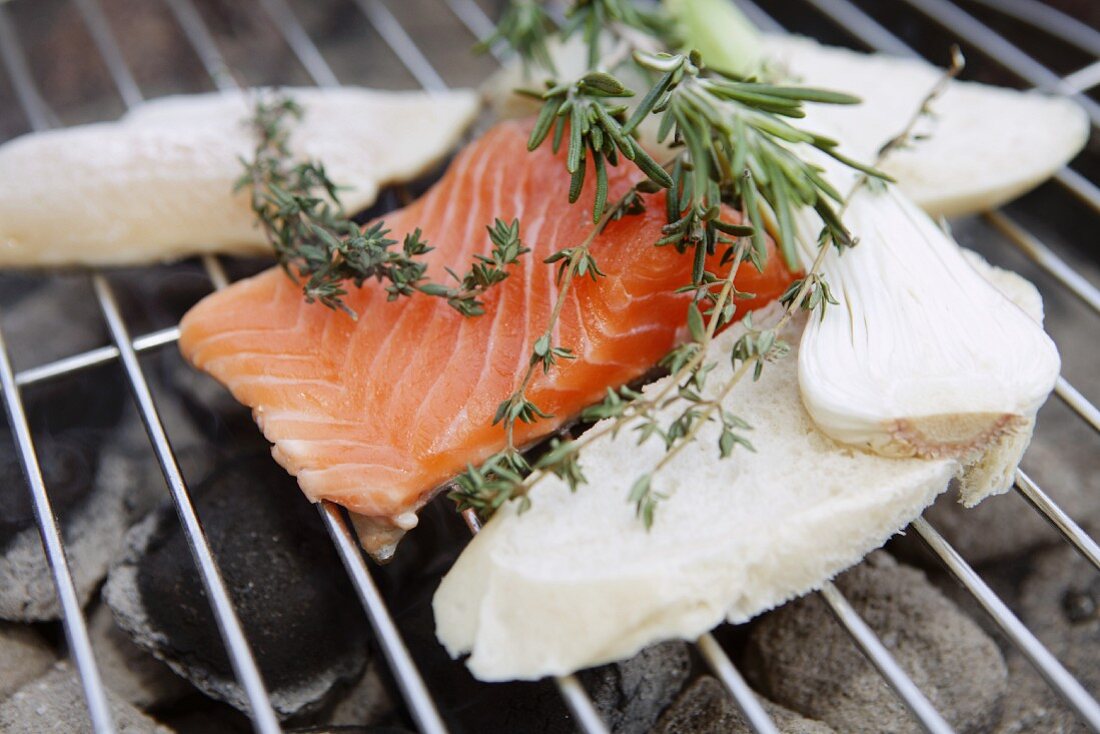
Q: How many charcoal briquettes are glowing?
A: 0